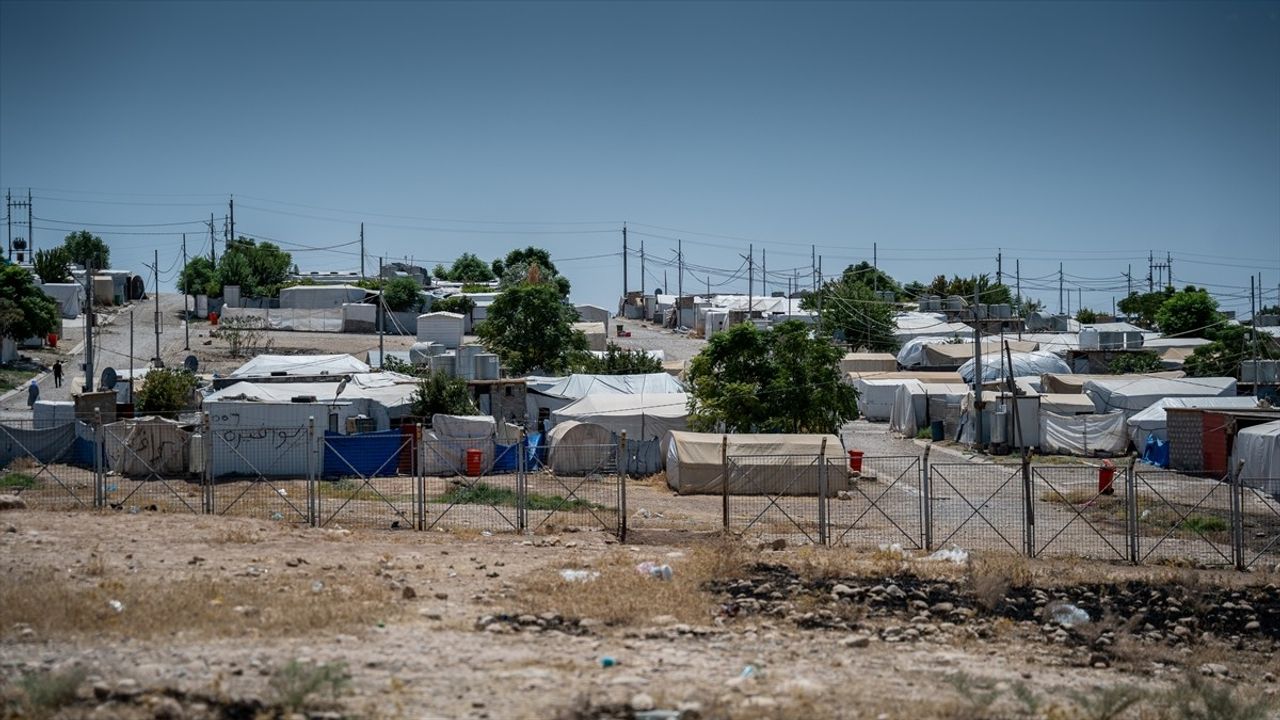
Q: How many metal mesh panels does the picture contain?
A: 12